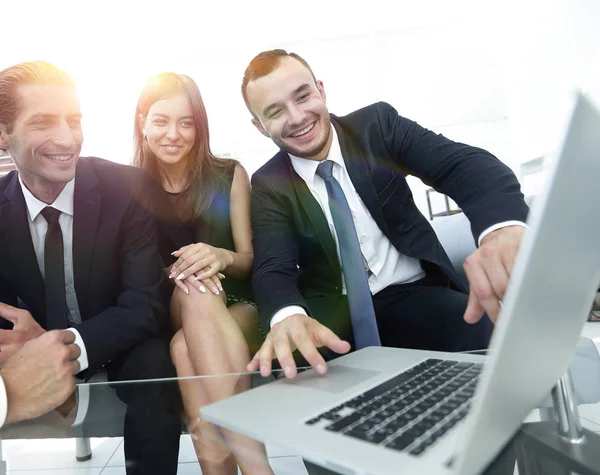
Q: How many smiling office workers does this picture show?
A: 3